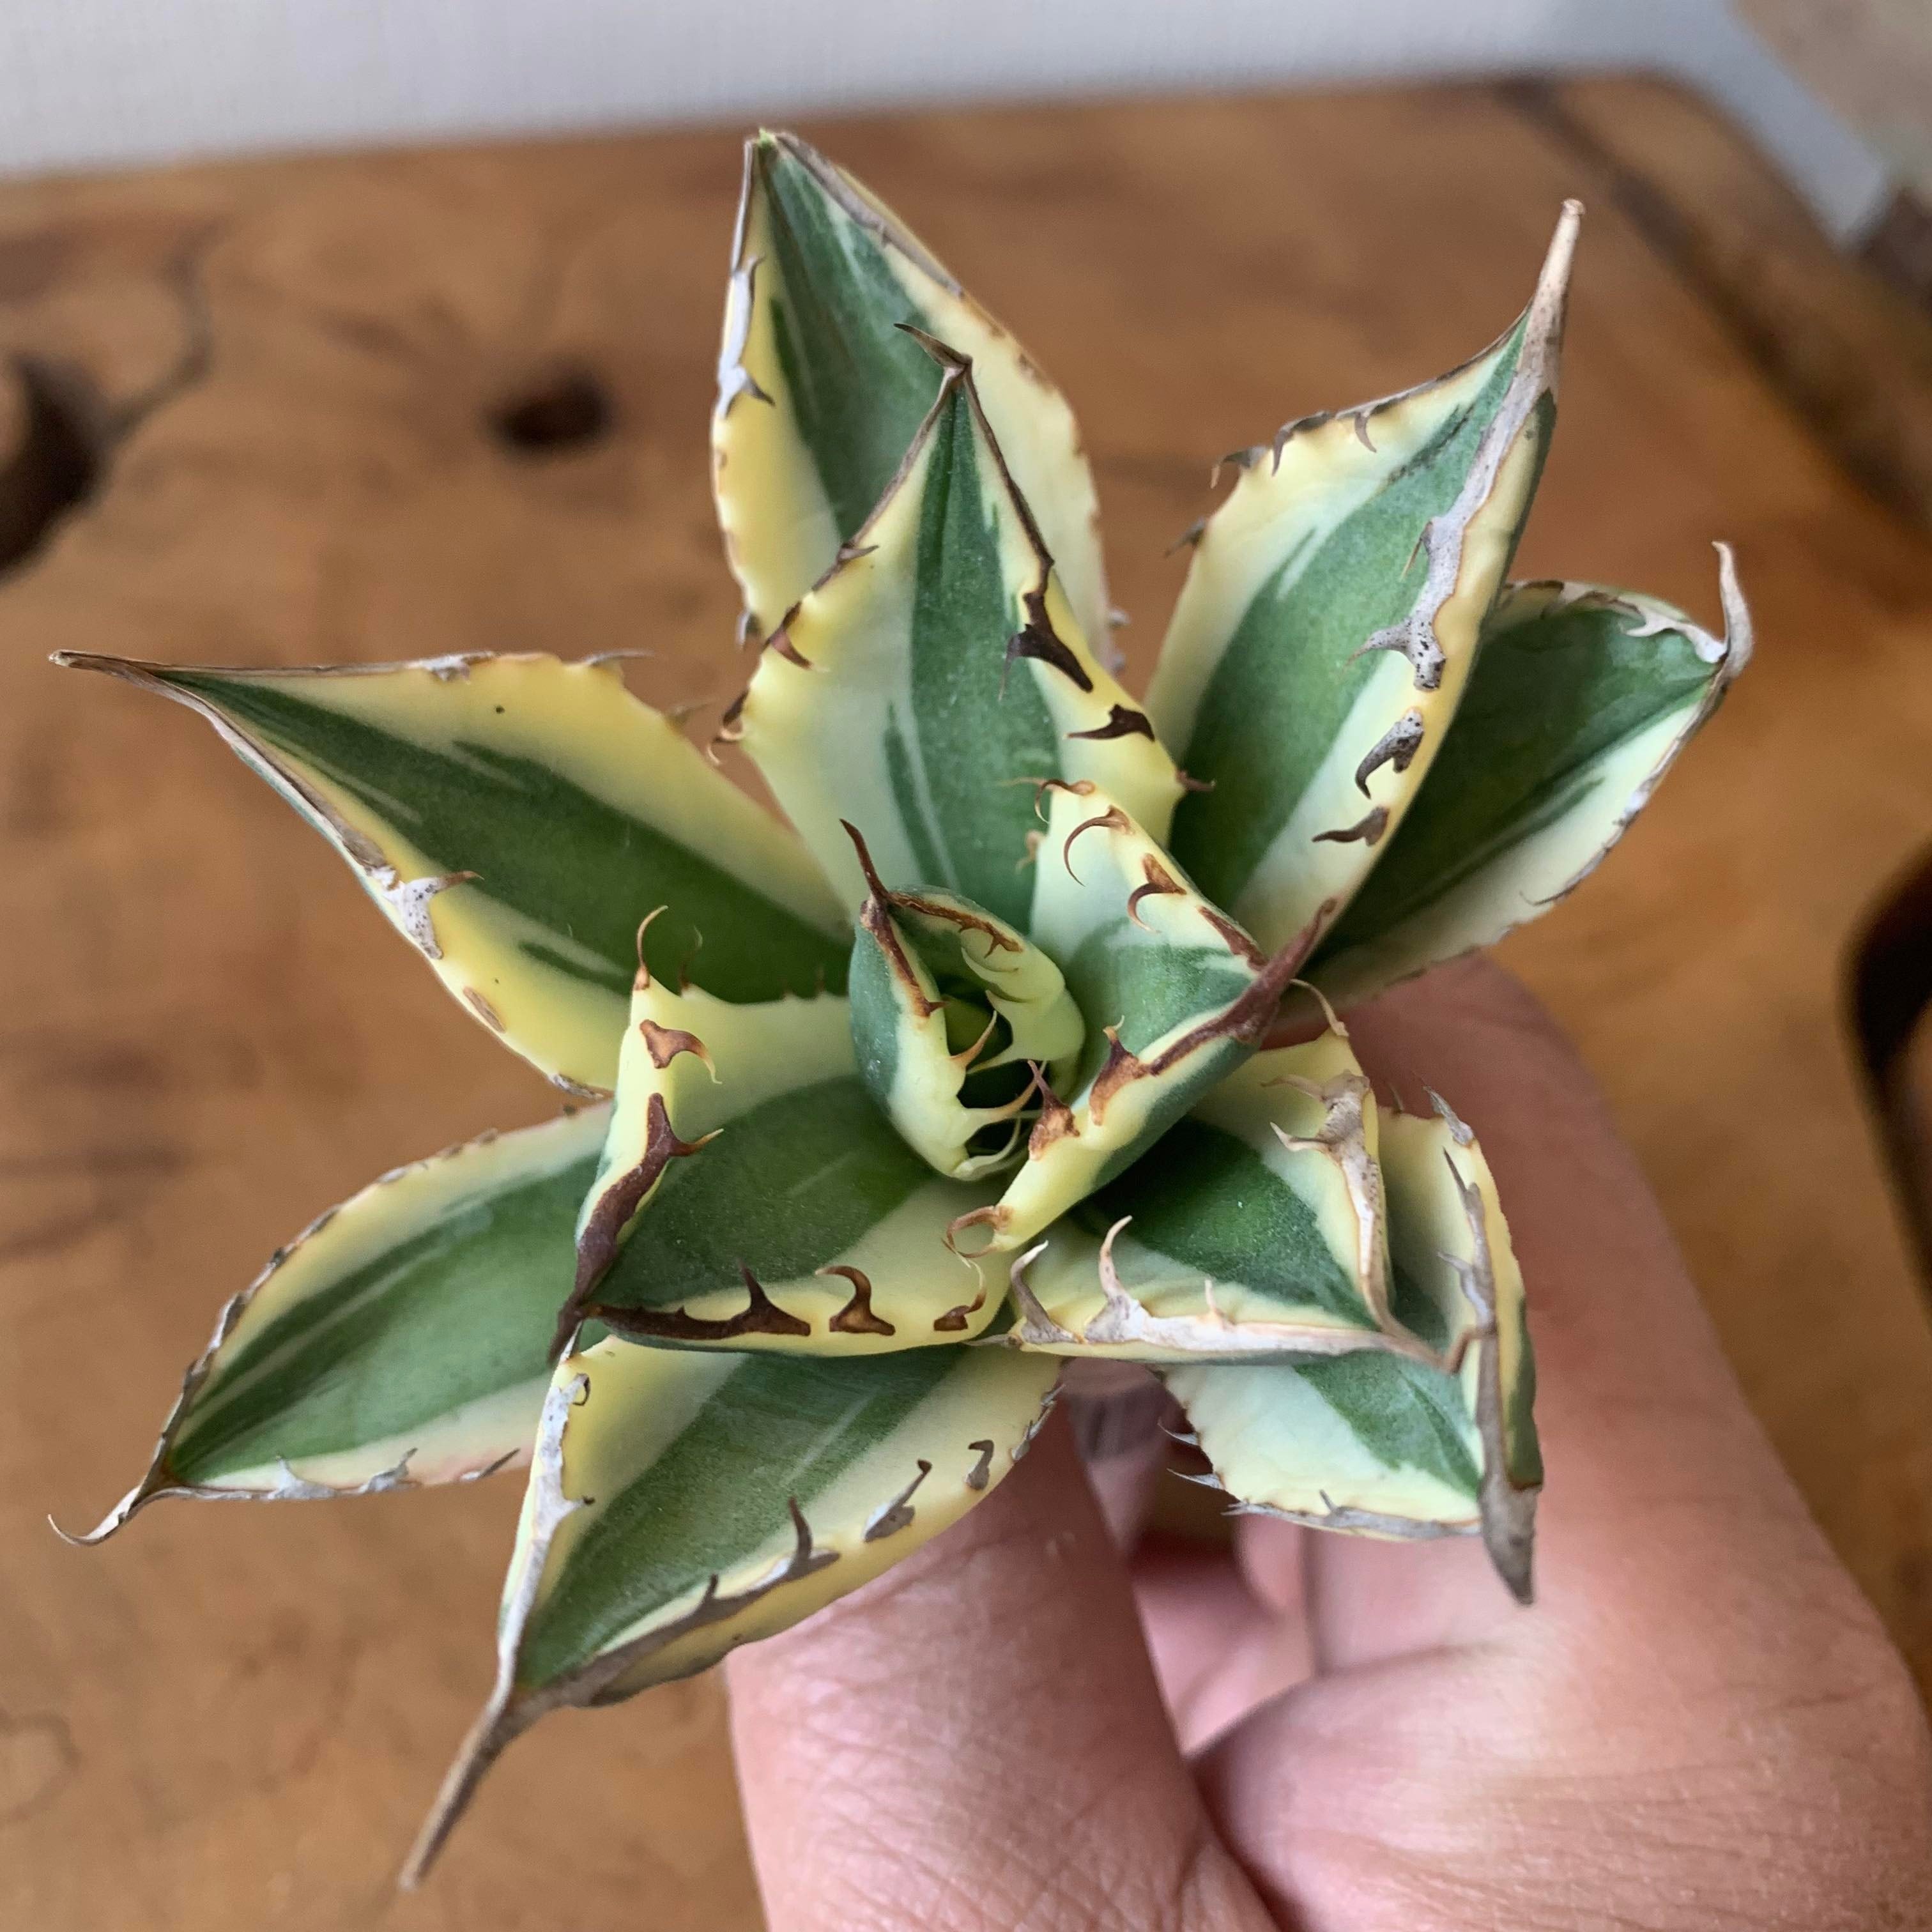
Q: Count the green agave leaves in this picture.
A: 12